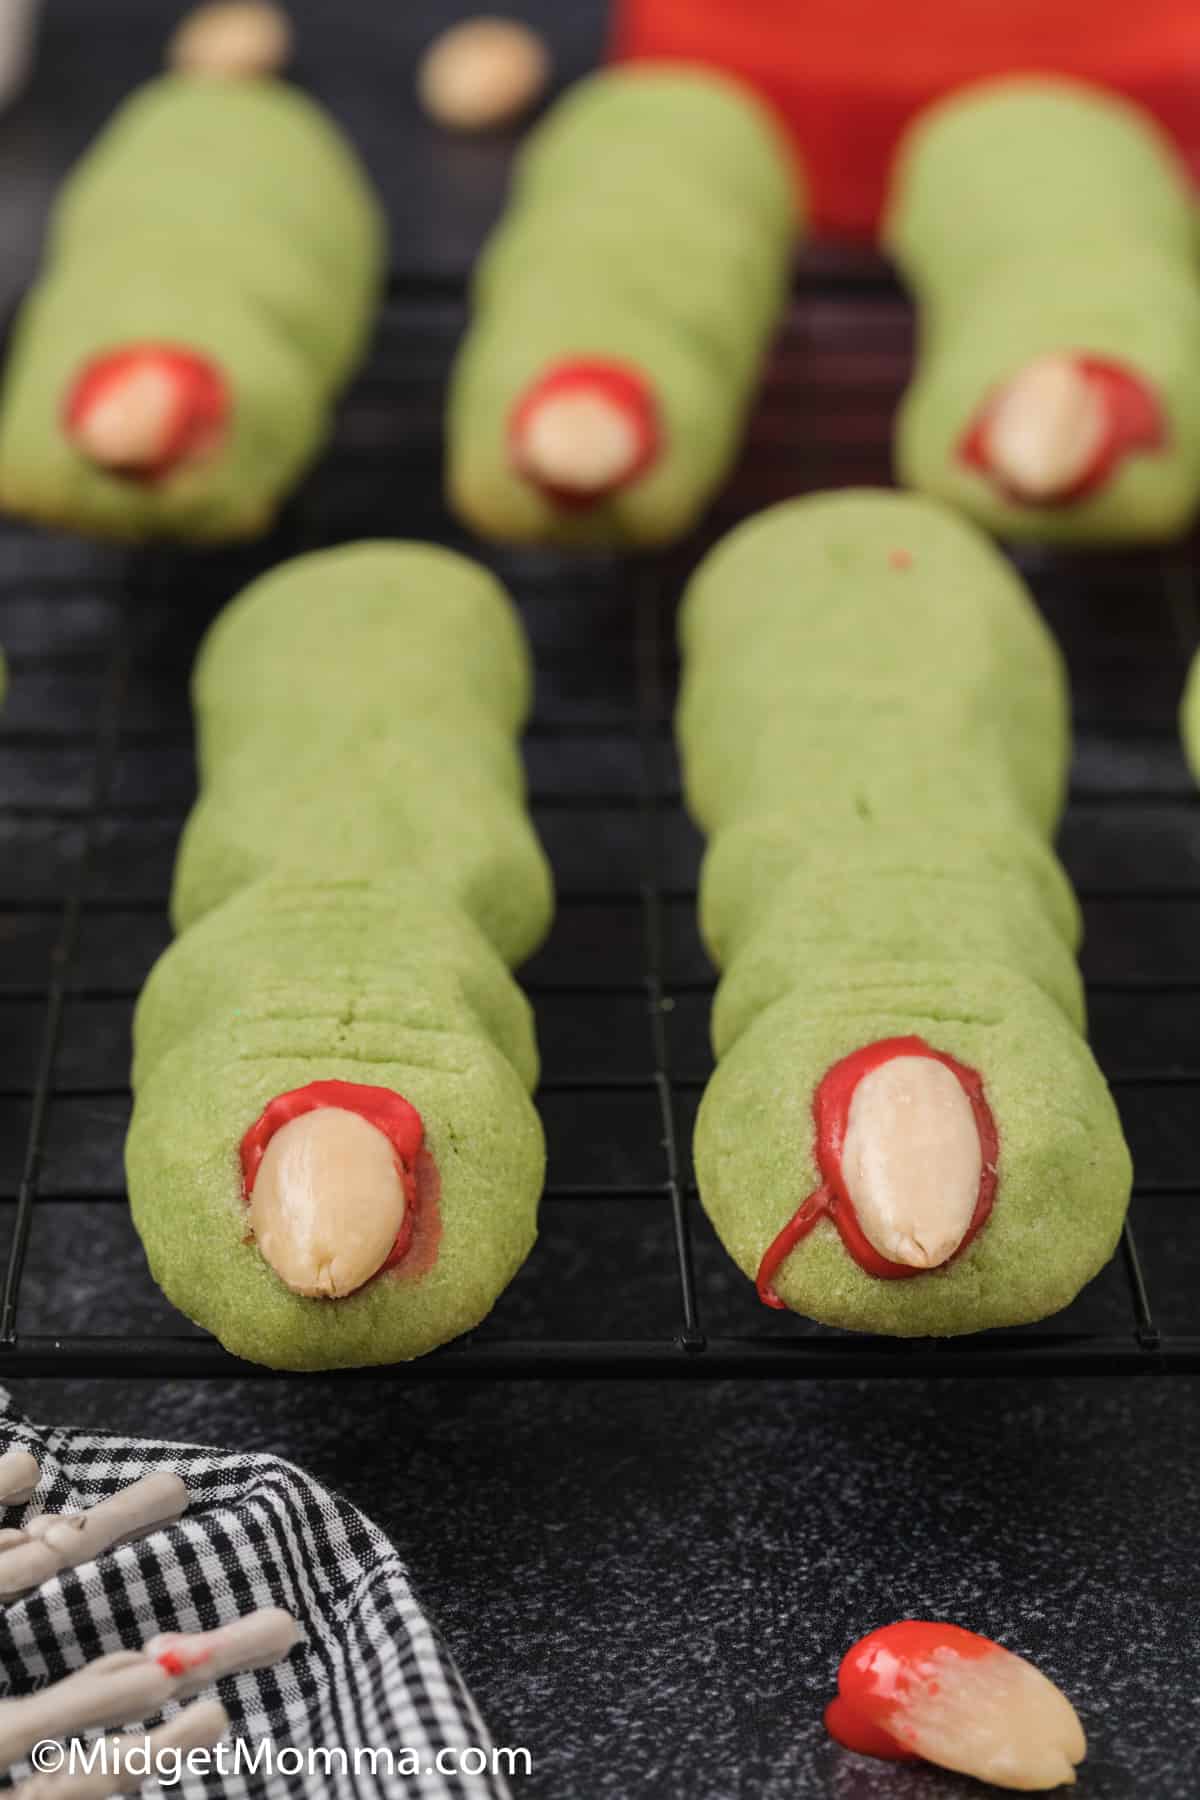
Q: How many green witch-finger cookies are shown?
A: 5